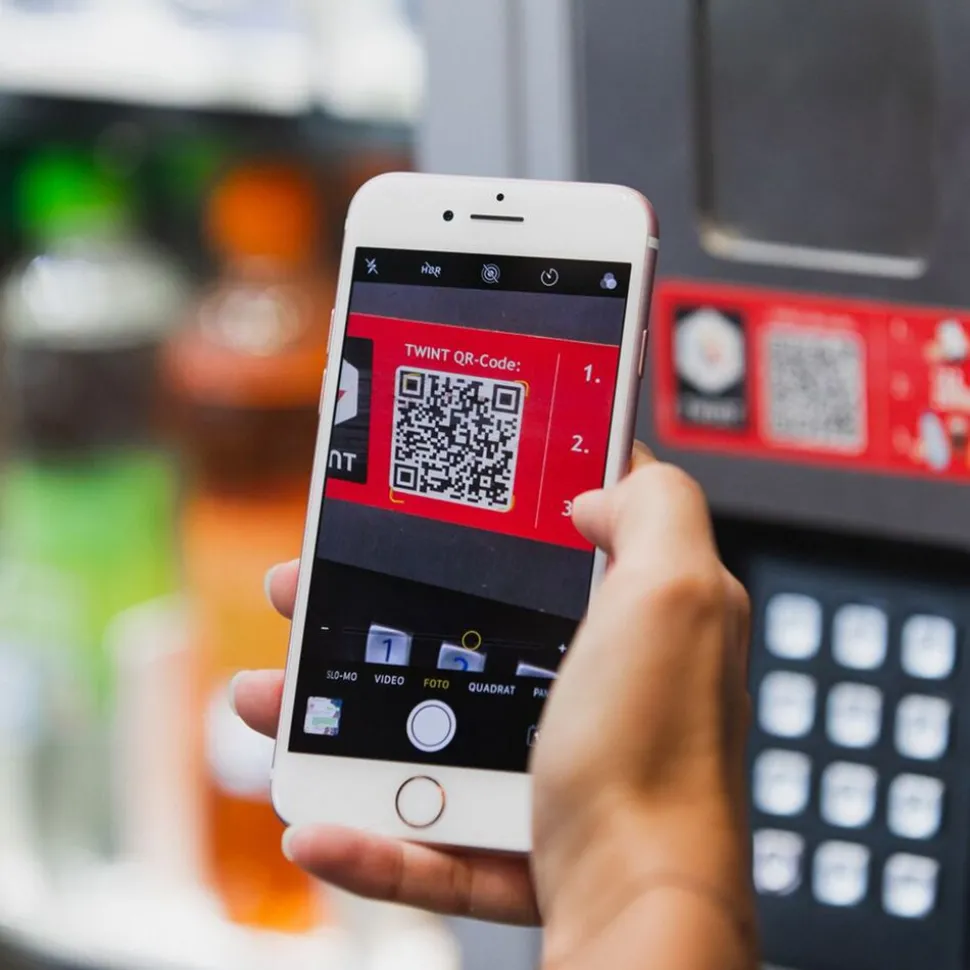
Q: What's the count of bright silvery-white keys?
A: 12